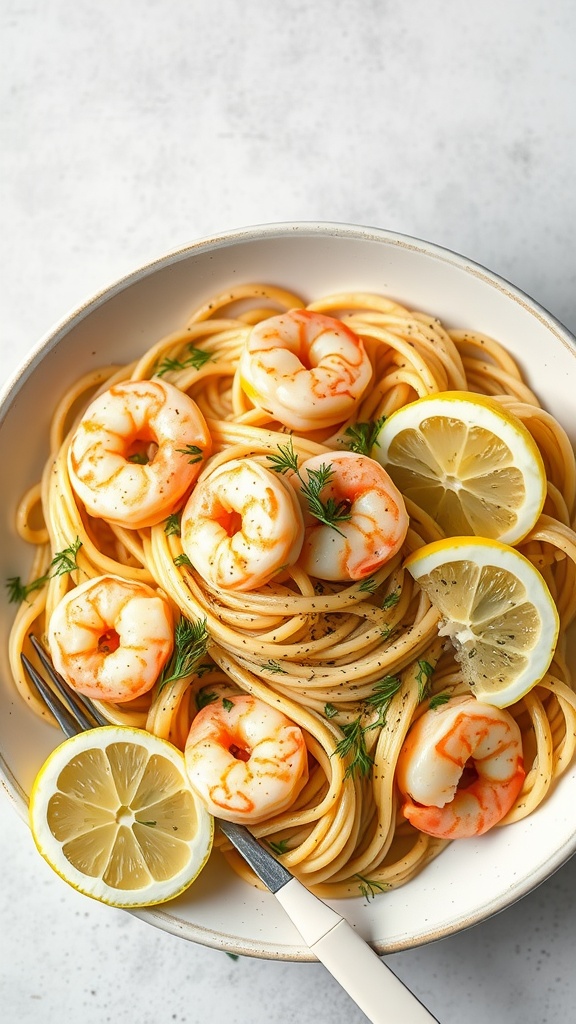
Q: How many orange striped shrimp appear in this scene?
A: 7